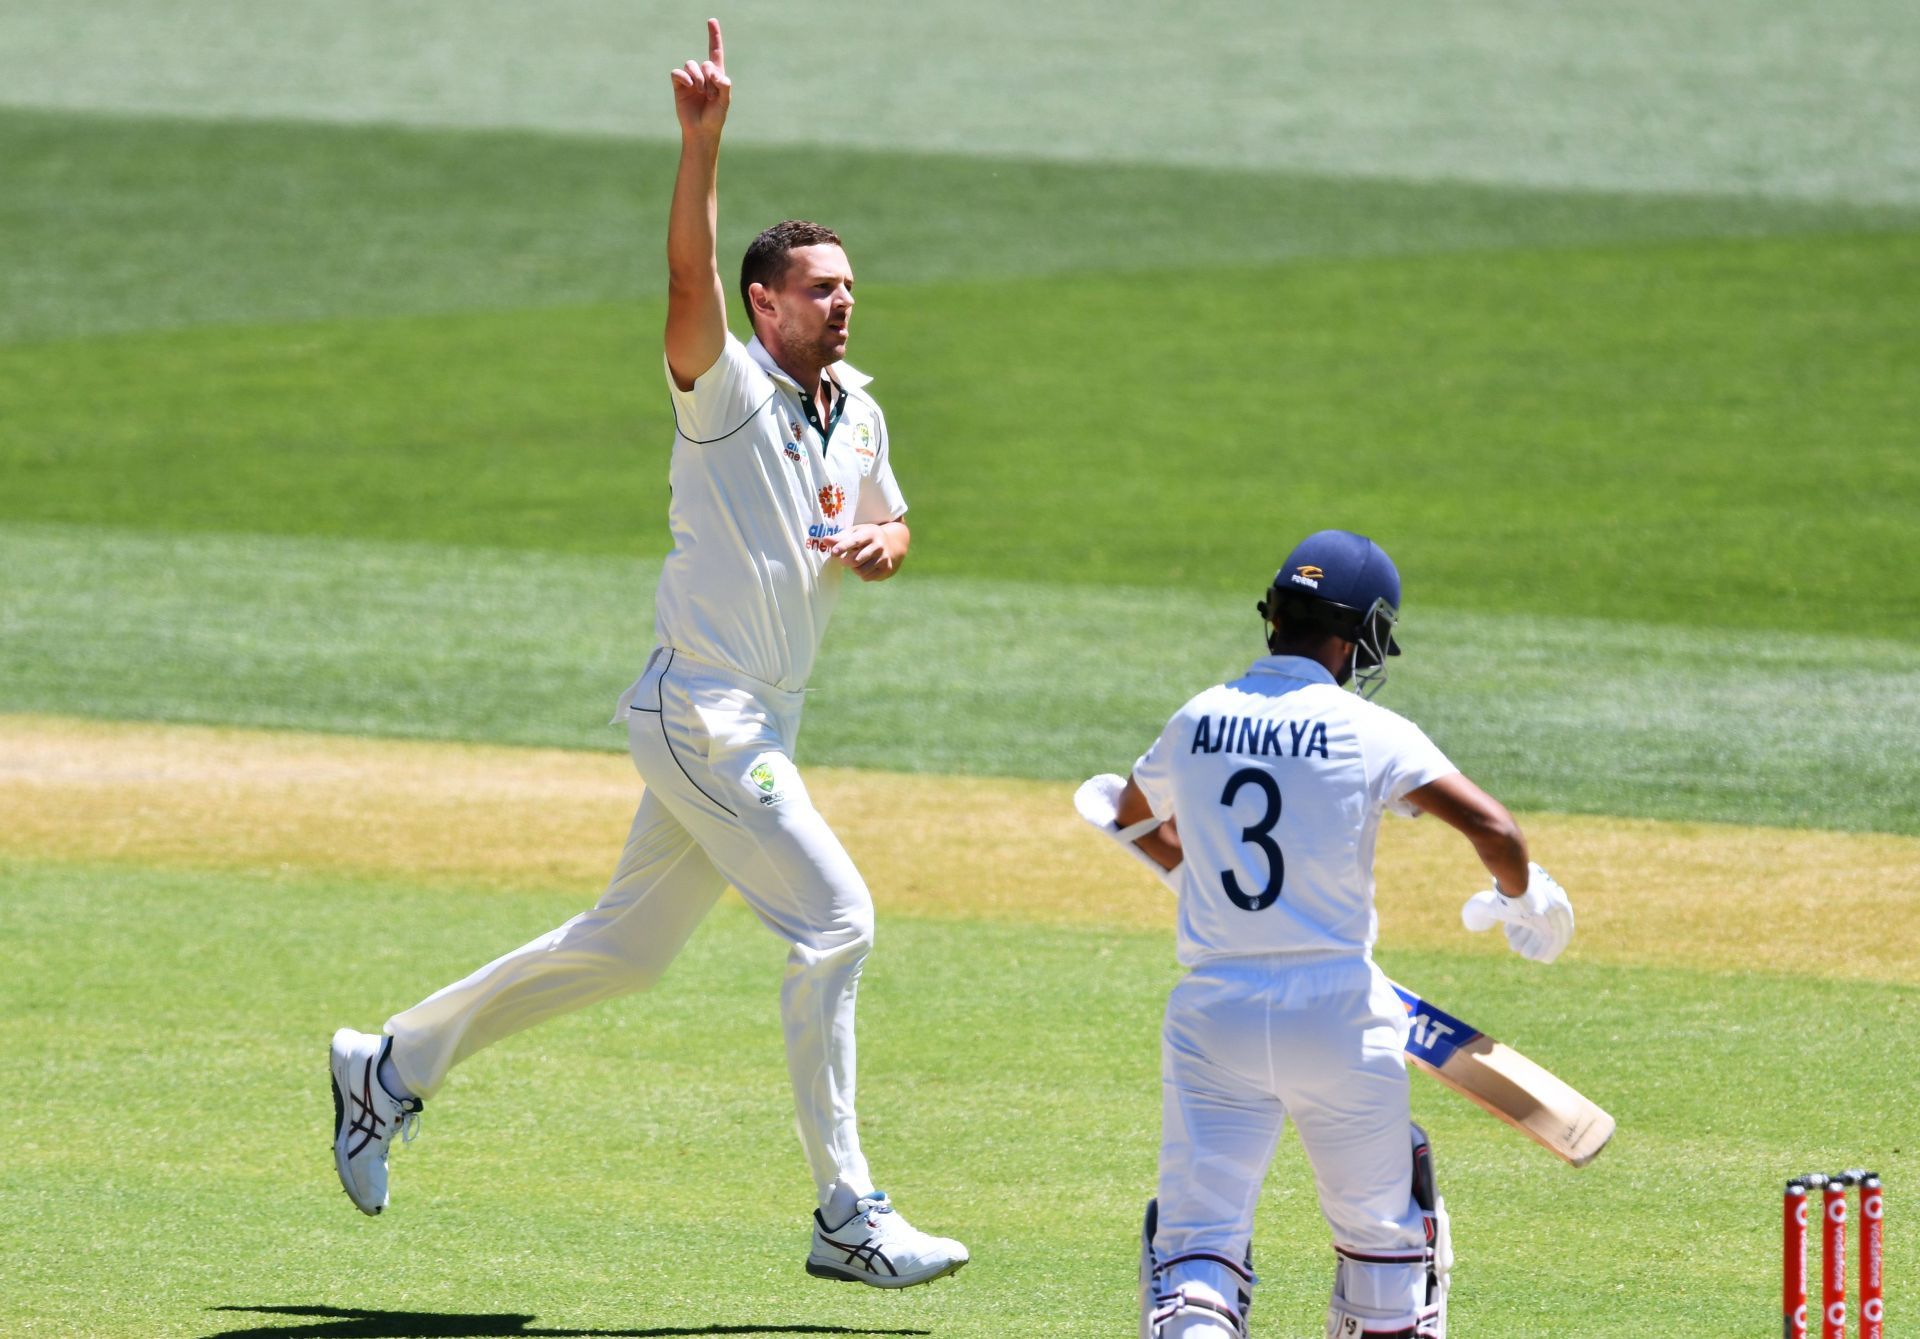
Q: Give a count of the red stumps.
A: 3